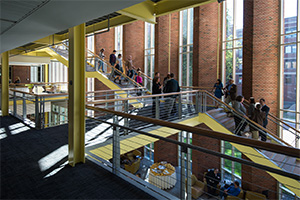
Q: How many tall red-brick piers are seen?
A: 5